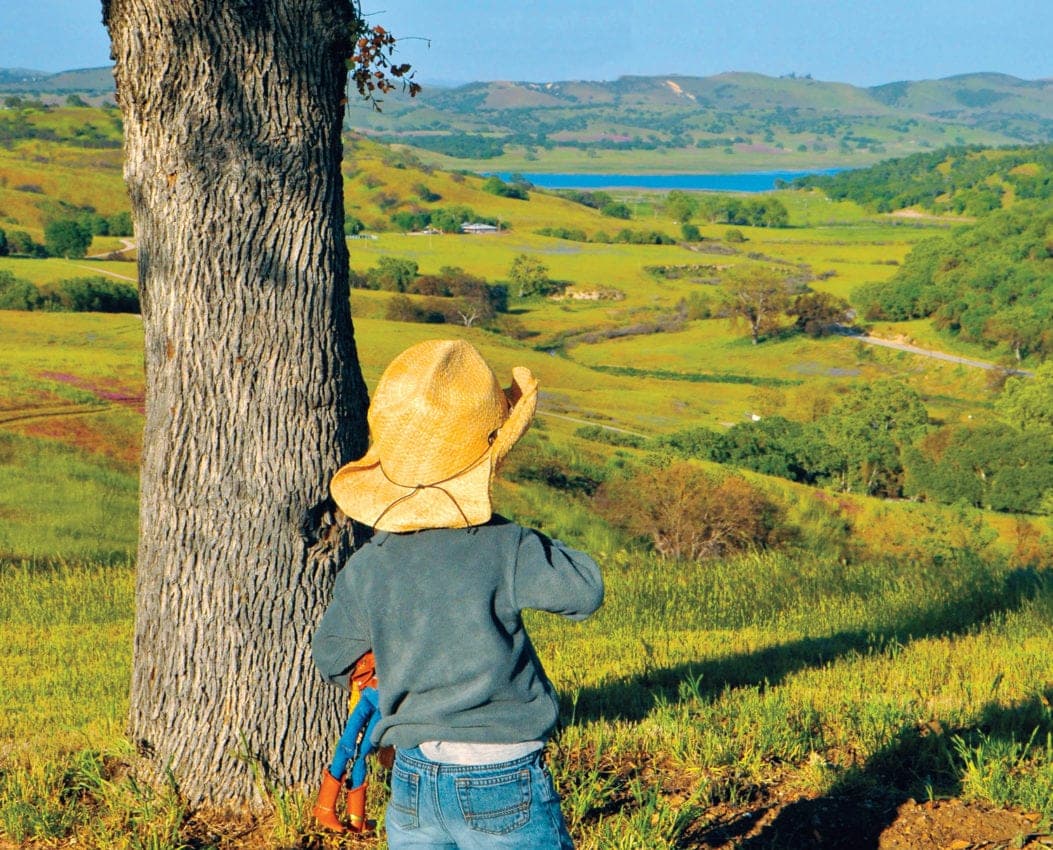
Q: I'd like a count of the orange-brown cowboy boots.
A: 2